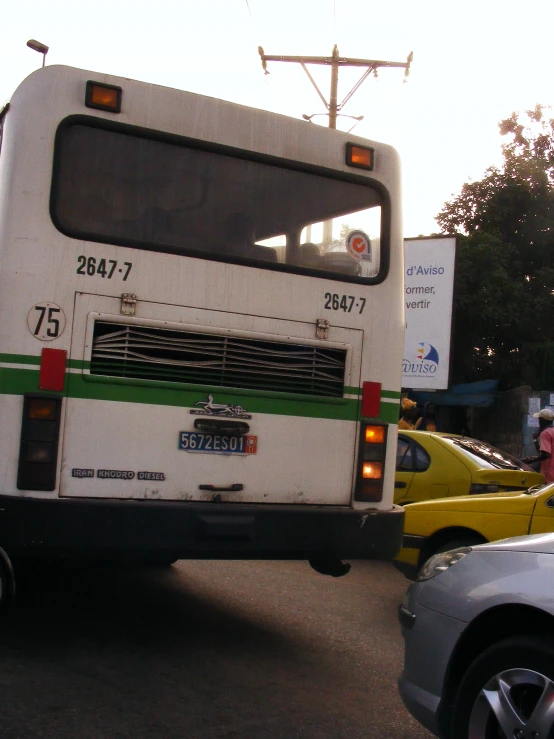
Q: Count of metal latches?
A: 2